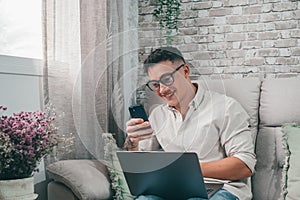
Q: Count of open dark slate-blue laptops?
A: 1